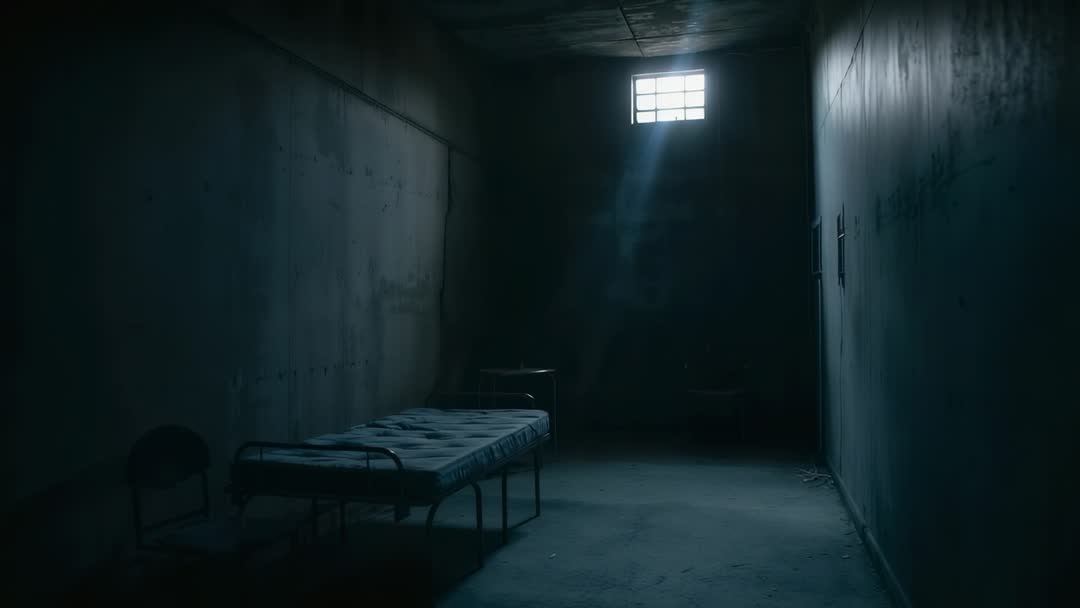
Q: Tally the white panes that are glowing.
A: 9